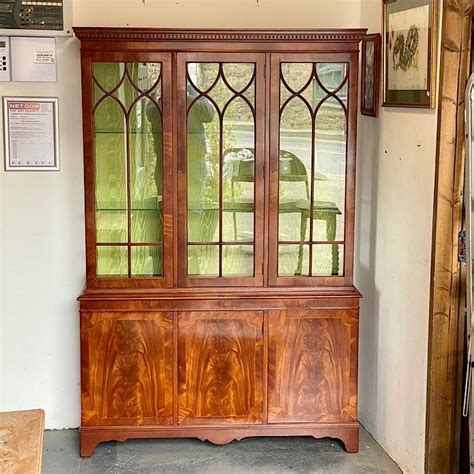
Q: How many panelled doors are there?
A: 3